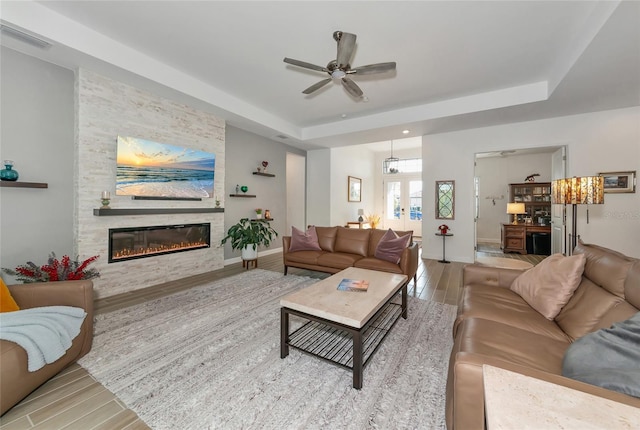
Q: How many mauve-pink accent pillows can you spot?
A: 2